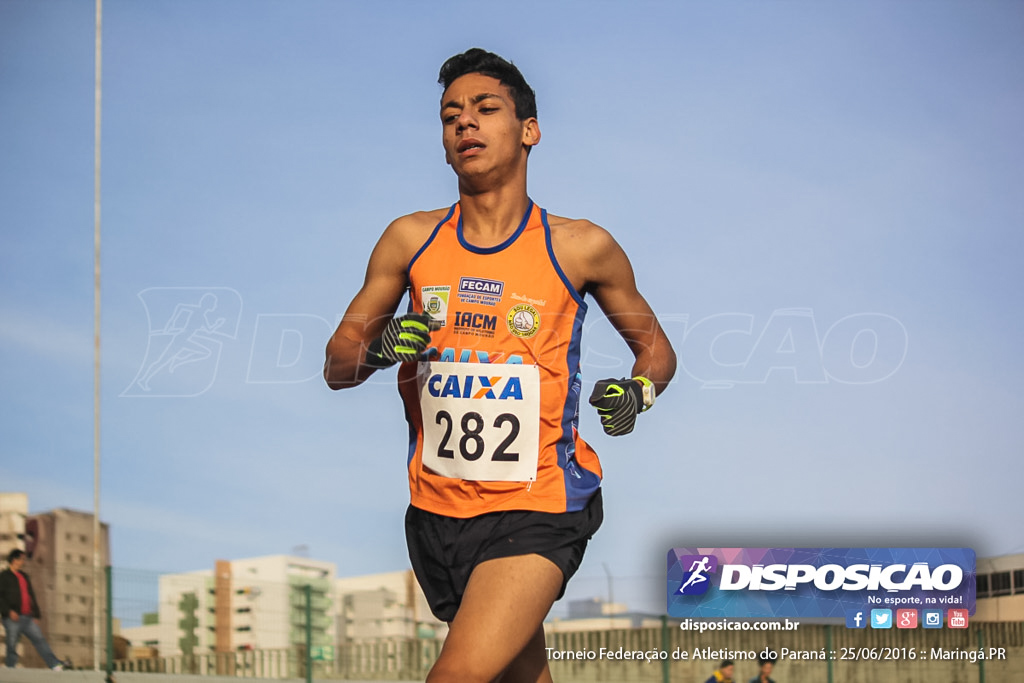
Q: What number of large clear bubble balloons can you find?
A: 0